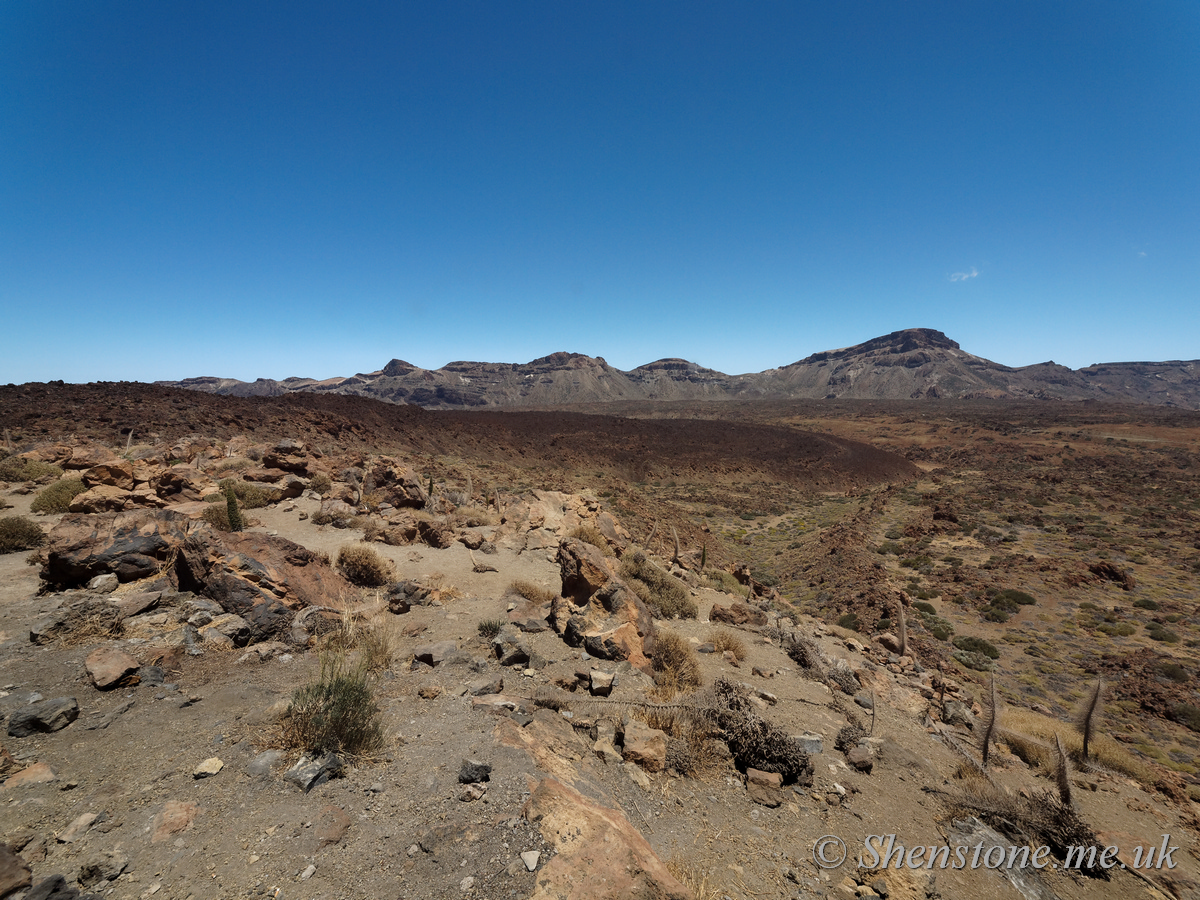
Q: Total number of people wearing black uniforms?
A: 0